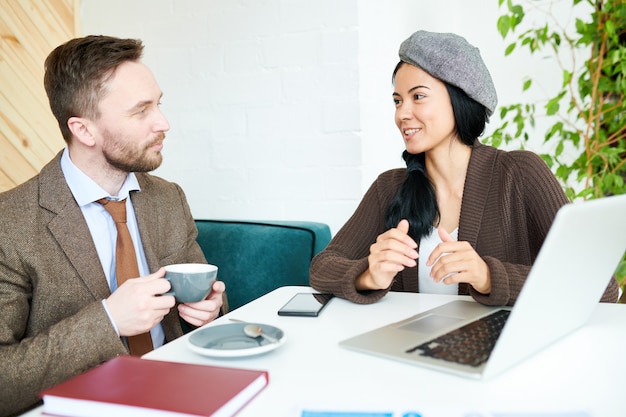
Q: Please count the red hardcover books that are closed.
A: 1